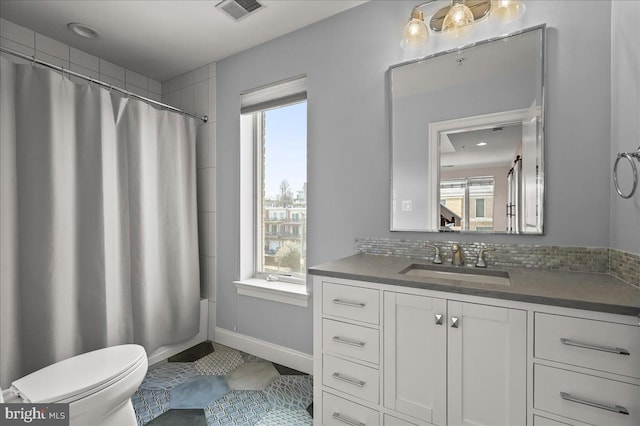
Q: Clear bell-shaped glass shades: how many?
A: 3